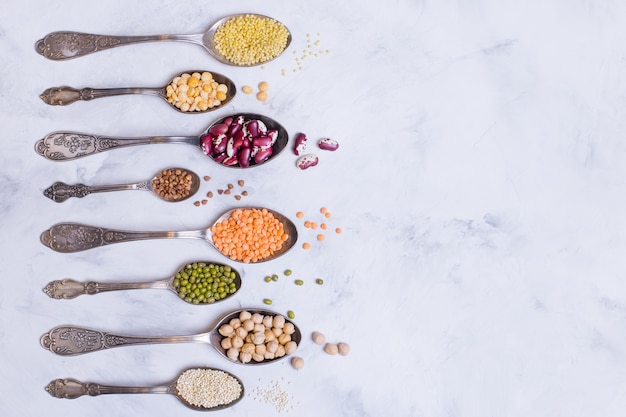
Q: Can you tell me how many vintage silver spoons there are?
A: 8